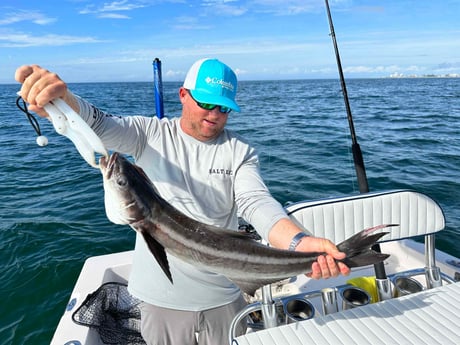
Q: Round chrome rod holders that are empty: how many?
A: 3